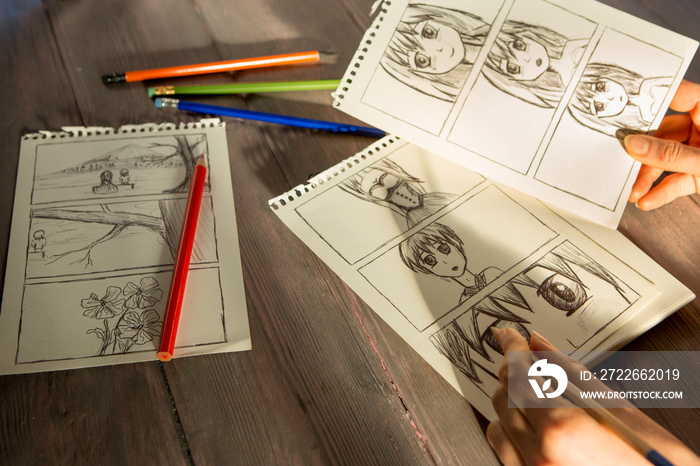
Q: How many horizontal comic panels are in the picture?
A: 6